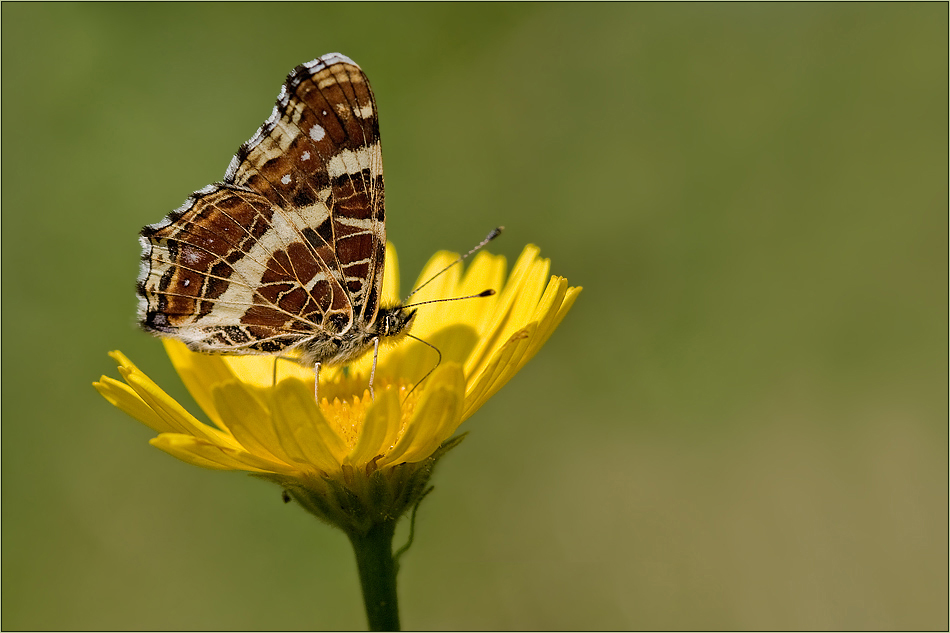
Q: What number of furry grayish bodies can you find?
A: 1